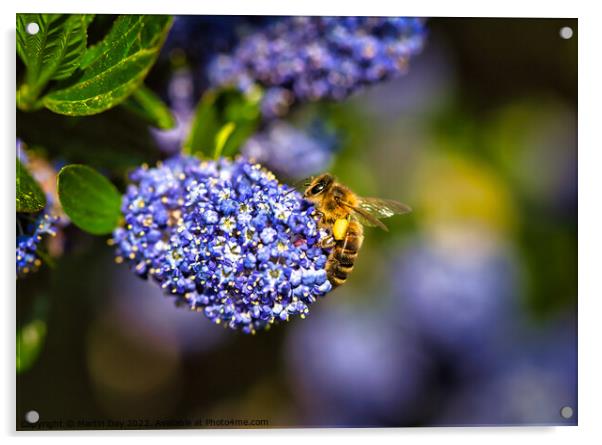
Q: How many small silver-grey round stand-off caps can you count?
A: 4